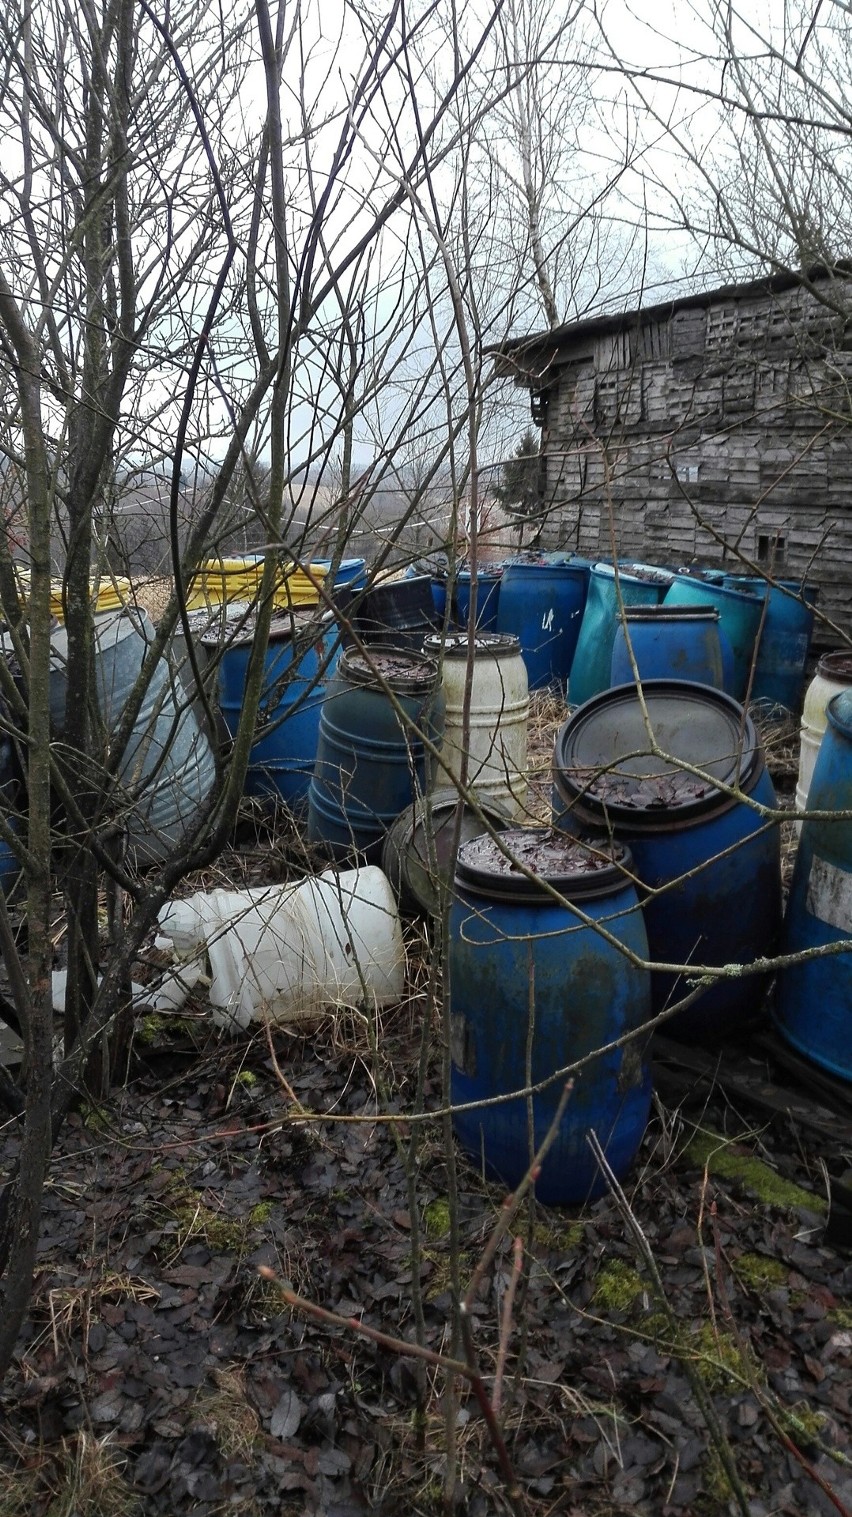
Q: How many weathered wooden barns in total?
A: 1